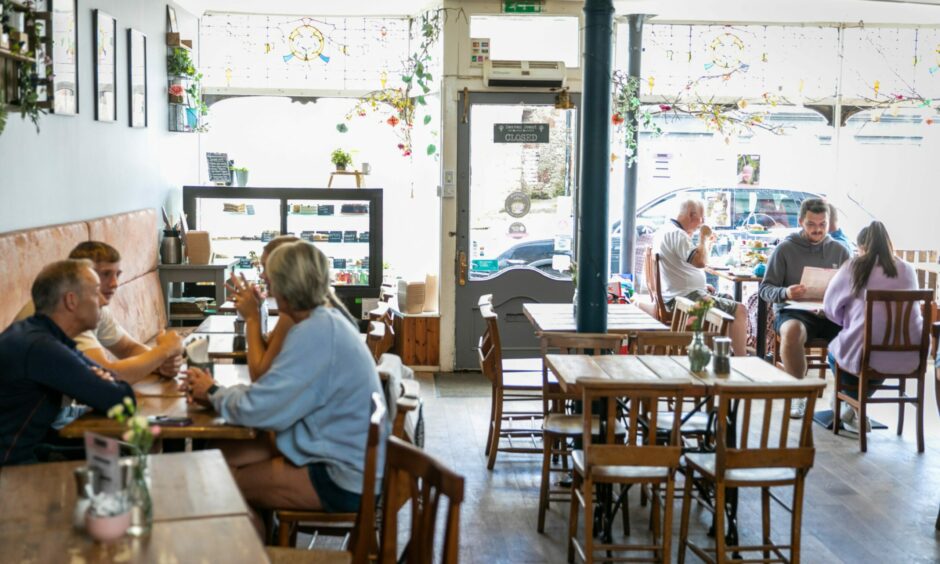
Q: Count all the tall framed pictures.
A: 3